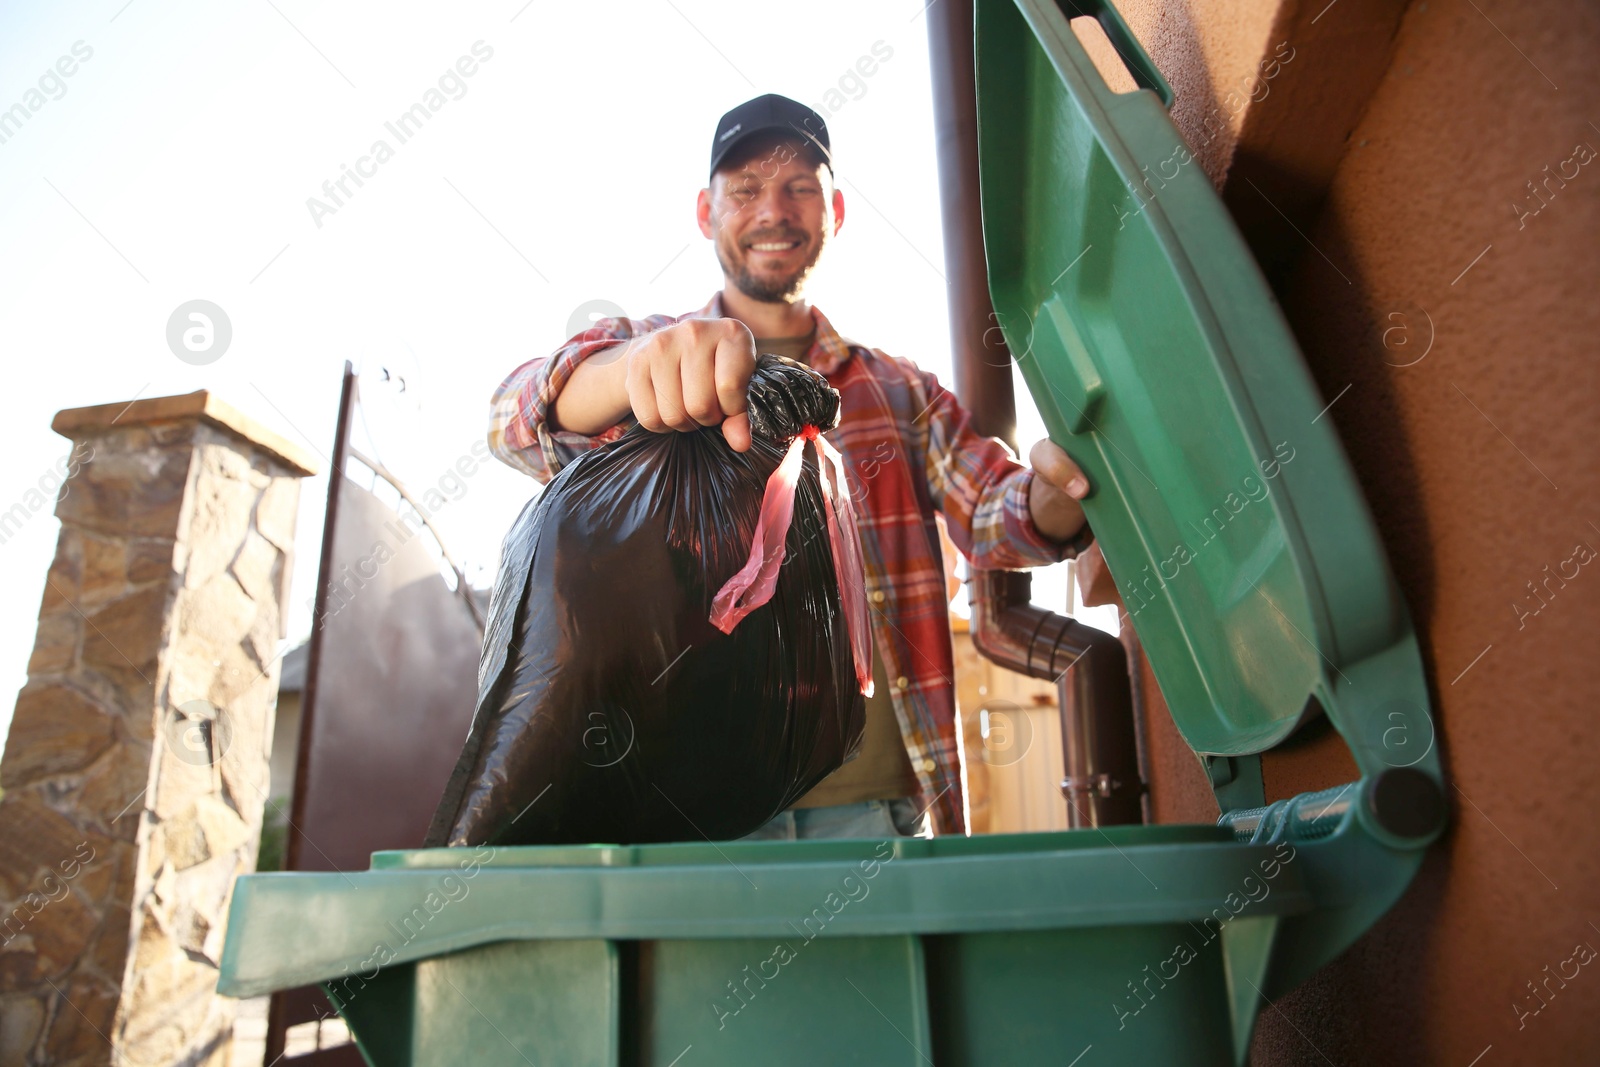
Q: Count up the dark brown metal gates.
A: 1